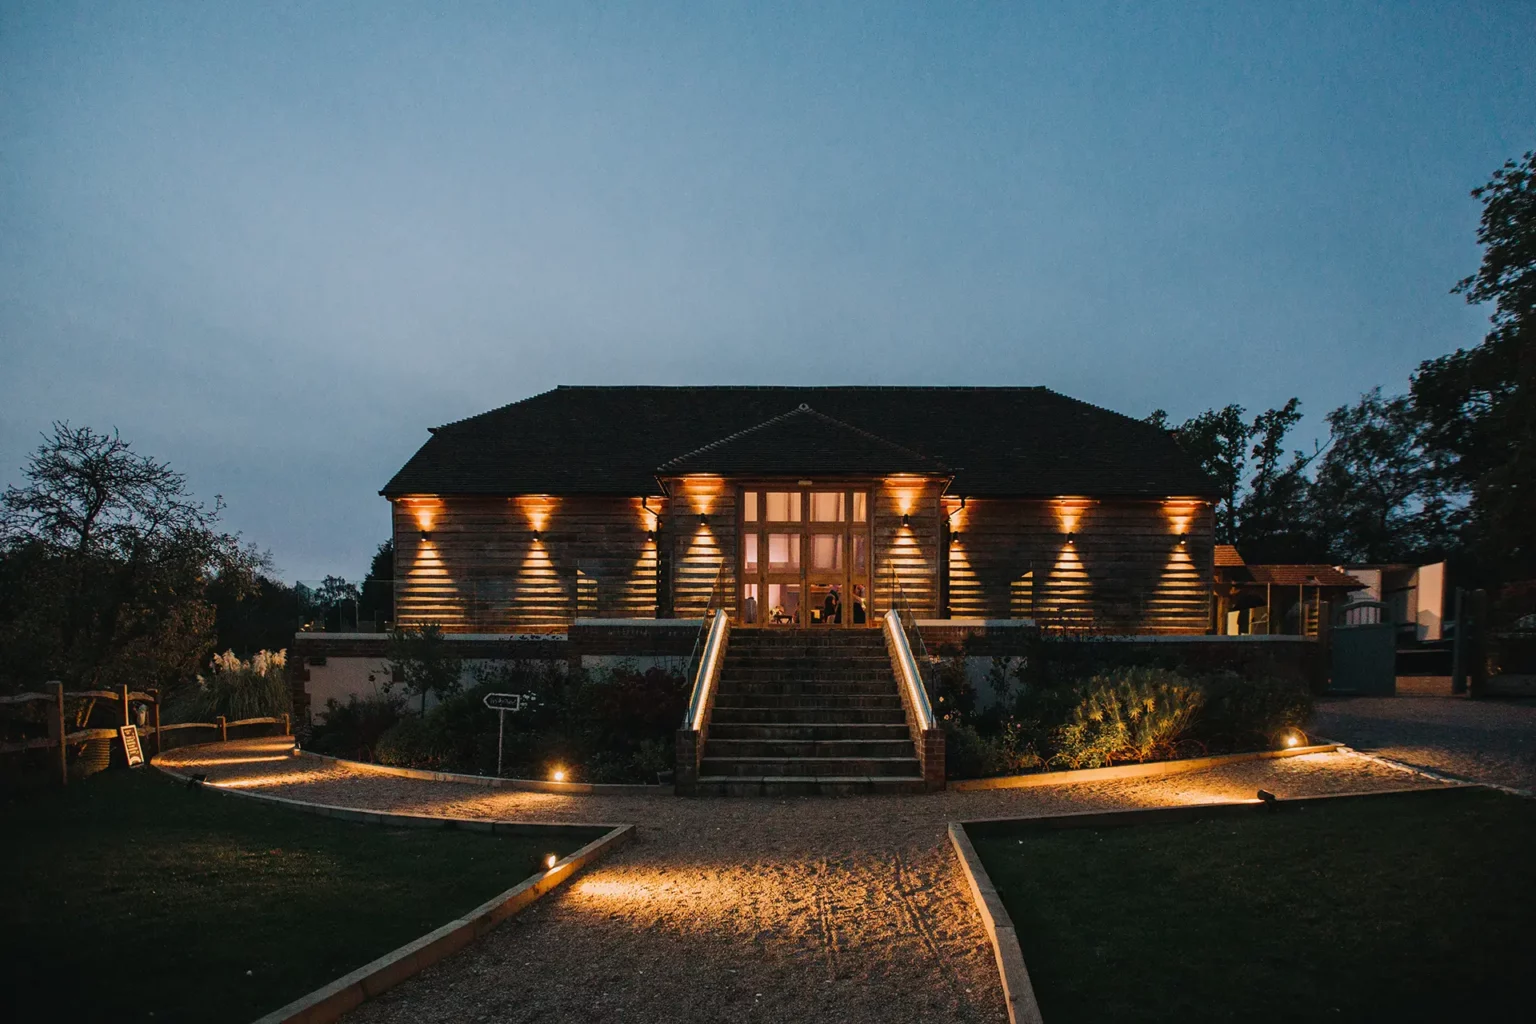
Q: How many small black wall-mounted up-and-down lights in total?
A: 8